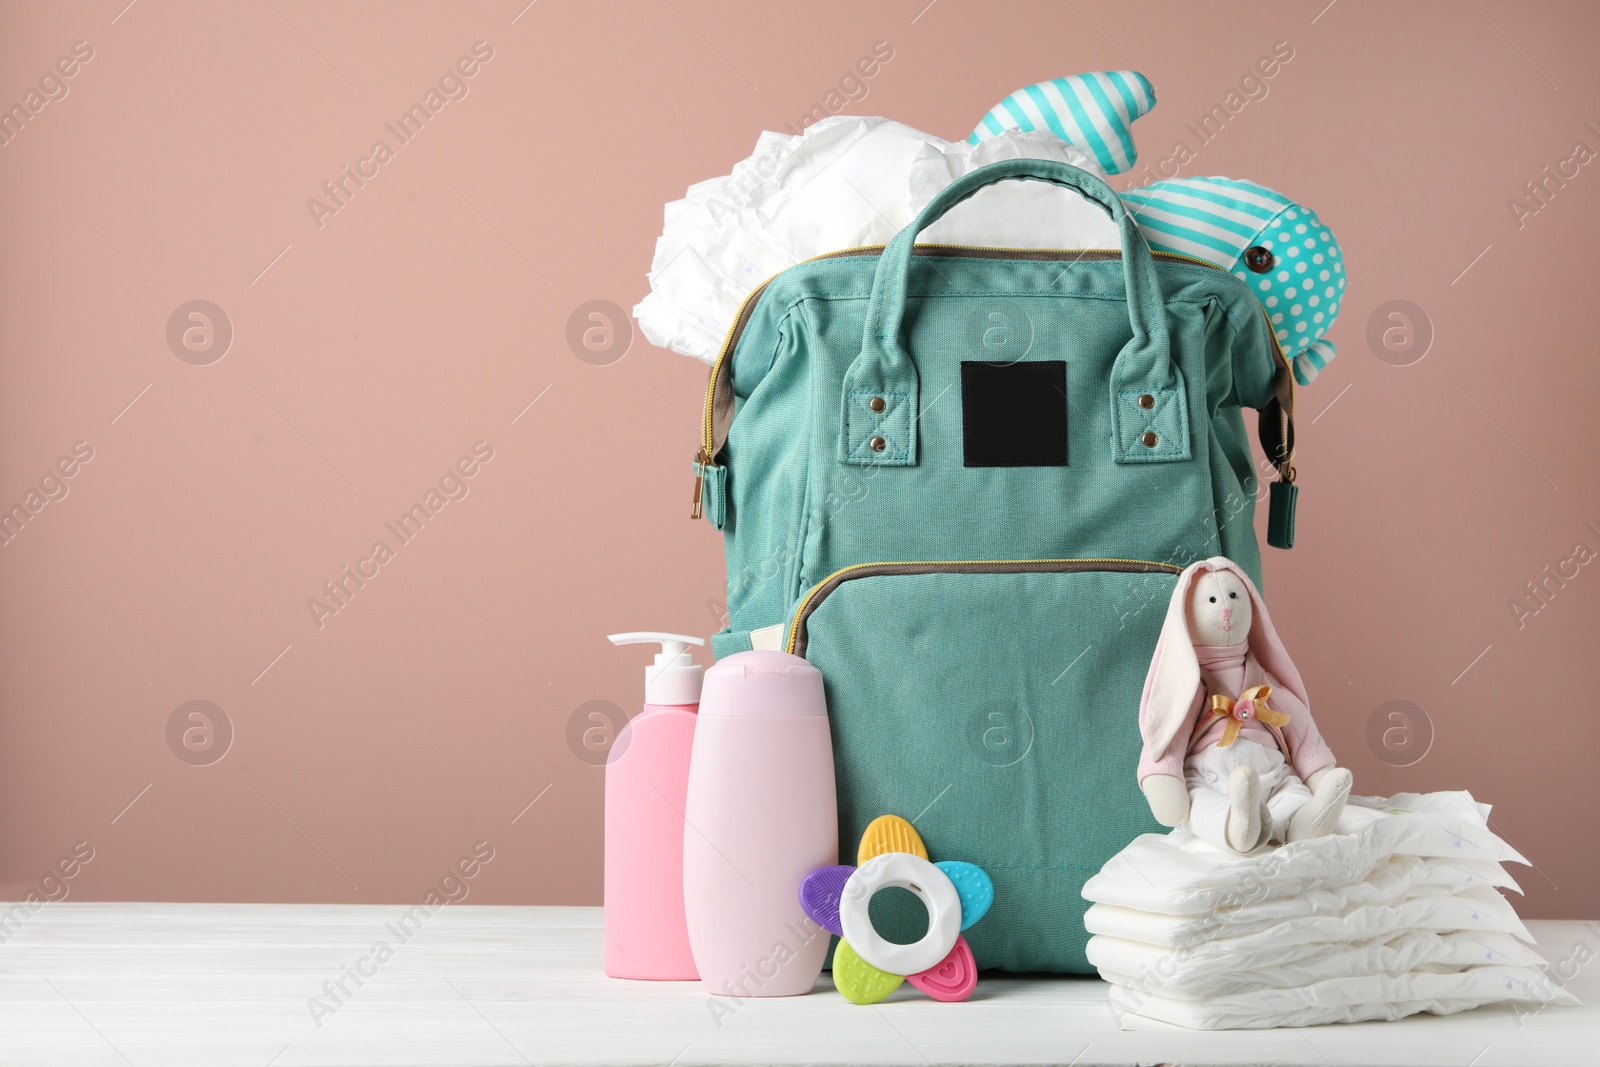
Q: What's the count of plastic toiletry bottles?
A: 2